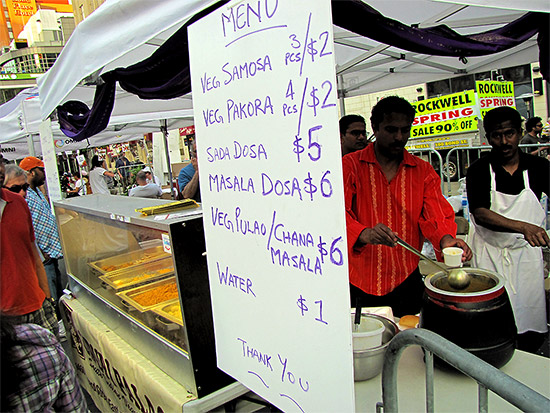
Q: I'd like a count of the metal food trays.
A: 4